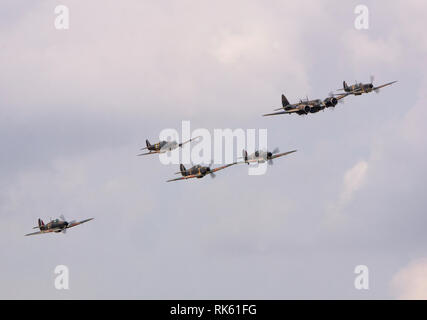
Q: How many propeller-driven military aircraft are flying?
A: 6